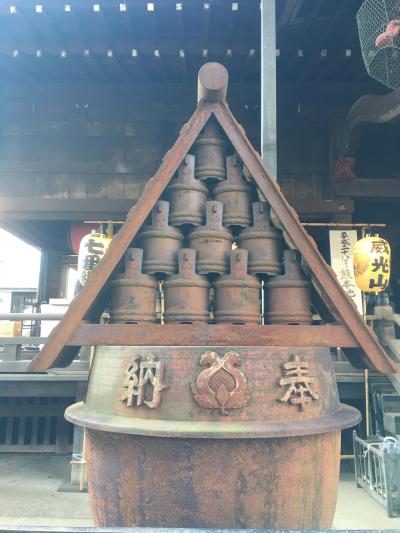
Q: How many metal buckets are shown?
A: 10